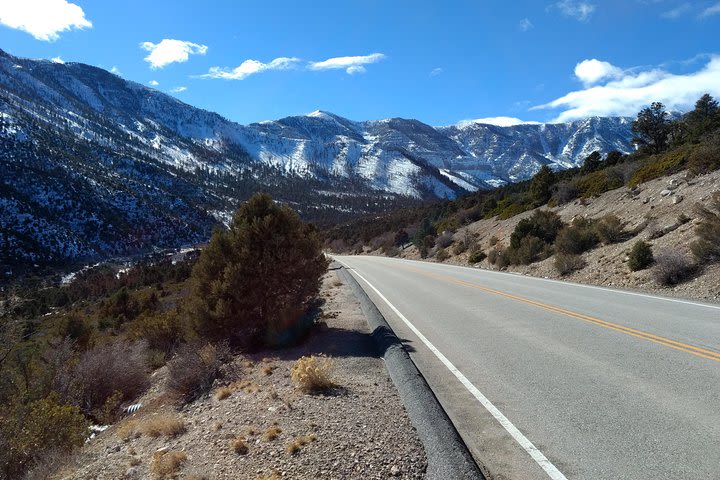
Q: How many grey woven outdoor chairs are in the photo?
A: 0